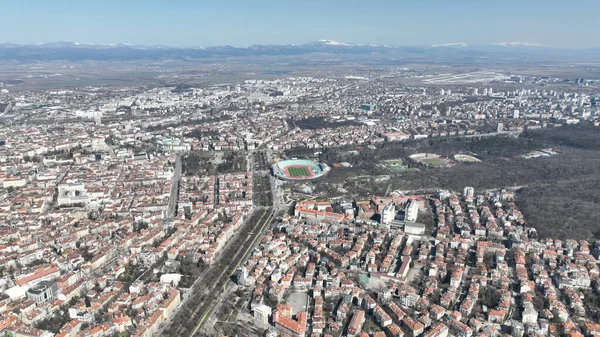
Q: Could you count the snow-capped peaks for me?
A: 3